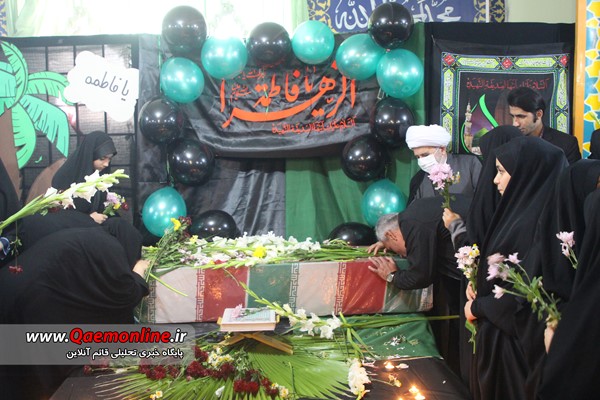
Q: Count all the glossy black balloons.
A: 9